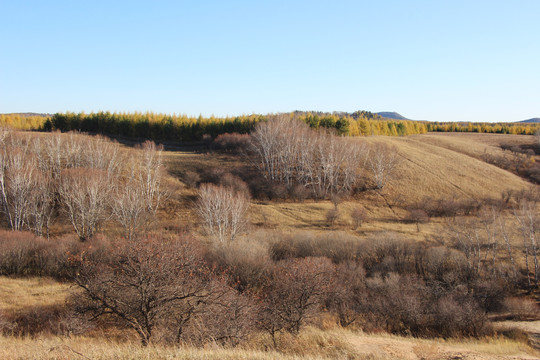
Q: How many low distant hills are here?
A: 2